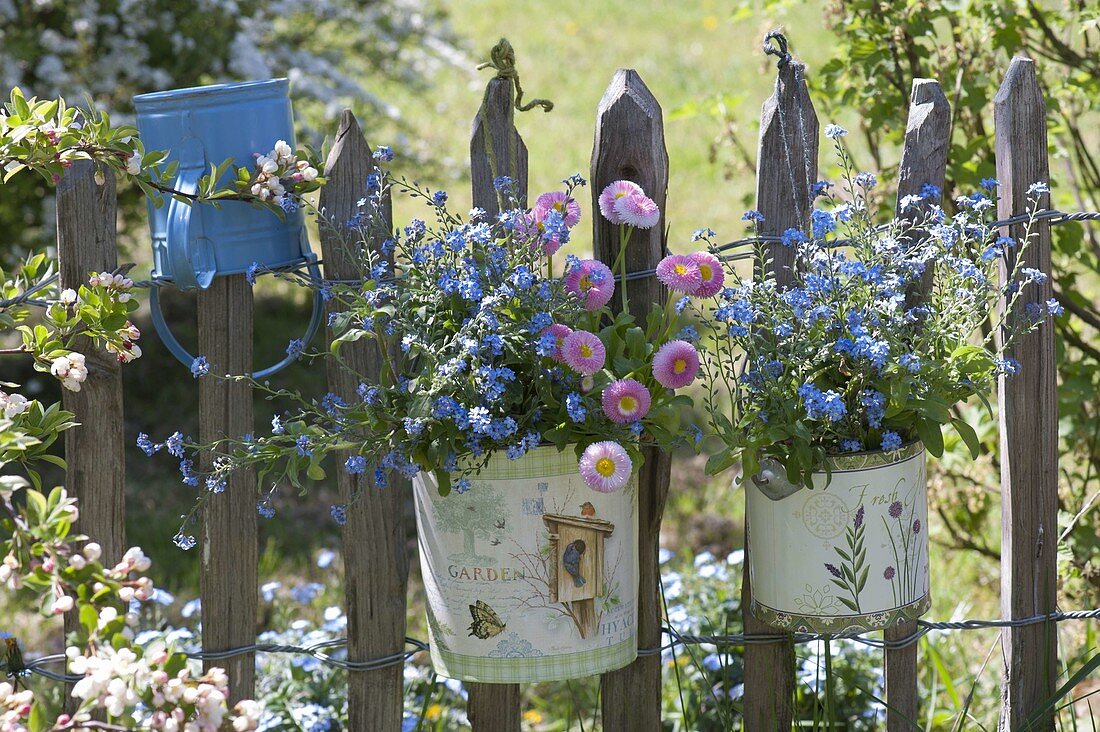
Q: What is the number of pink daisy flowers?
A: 12